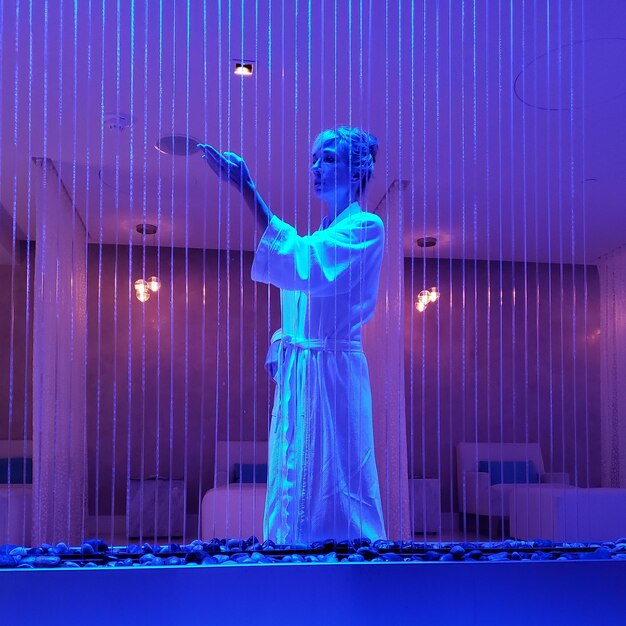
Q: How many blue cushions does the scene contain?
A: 3